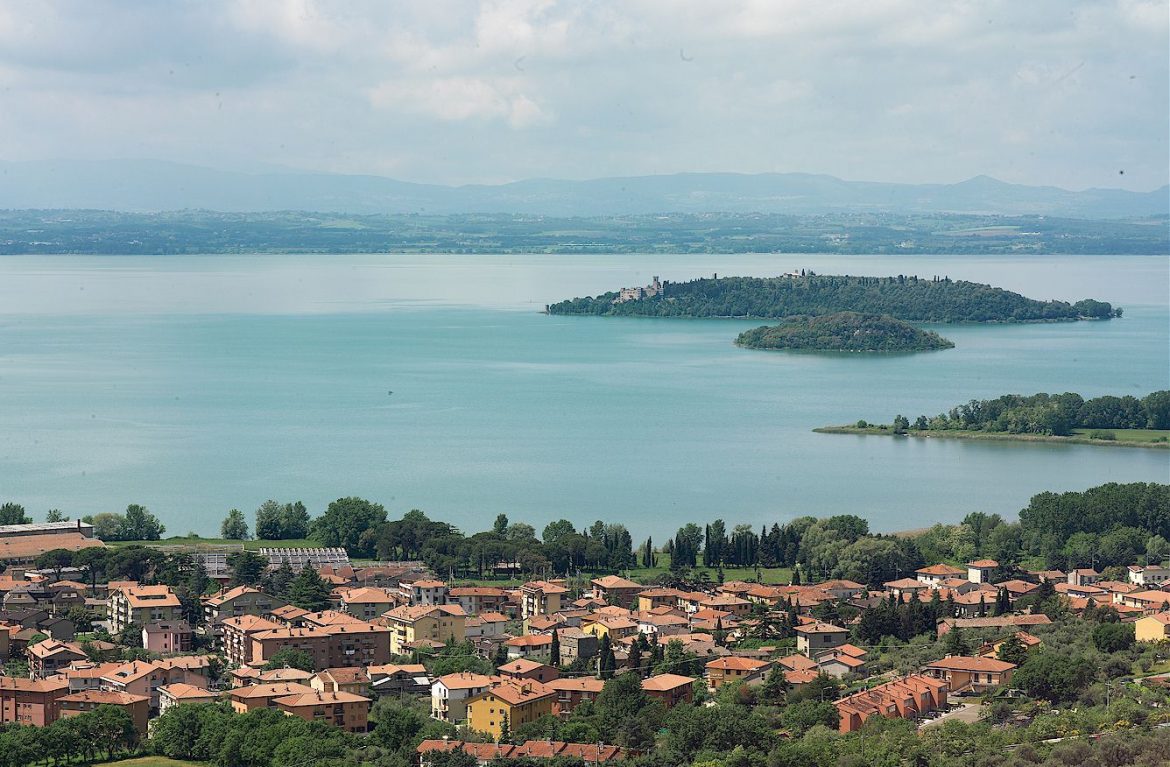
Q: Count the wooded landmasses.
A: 3